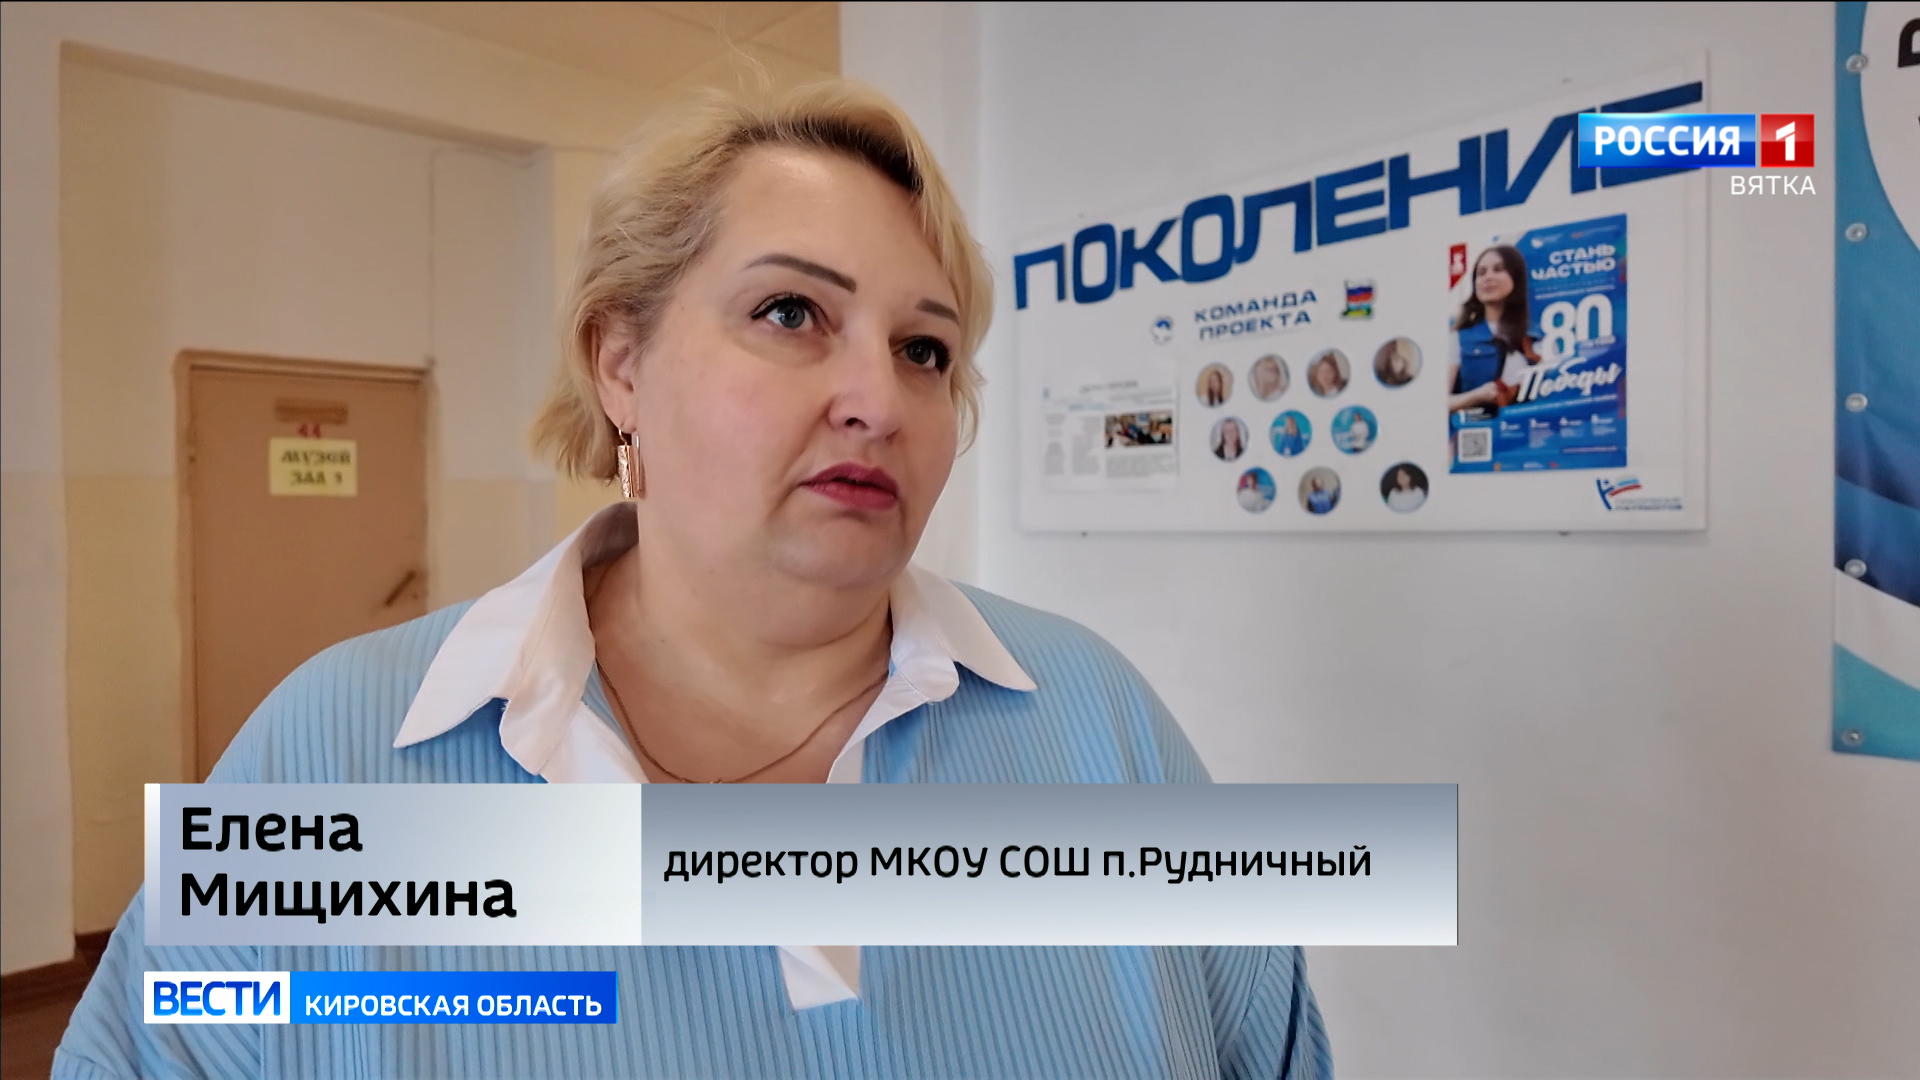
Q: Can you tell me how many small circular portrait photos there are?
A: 10